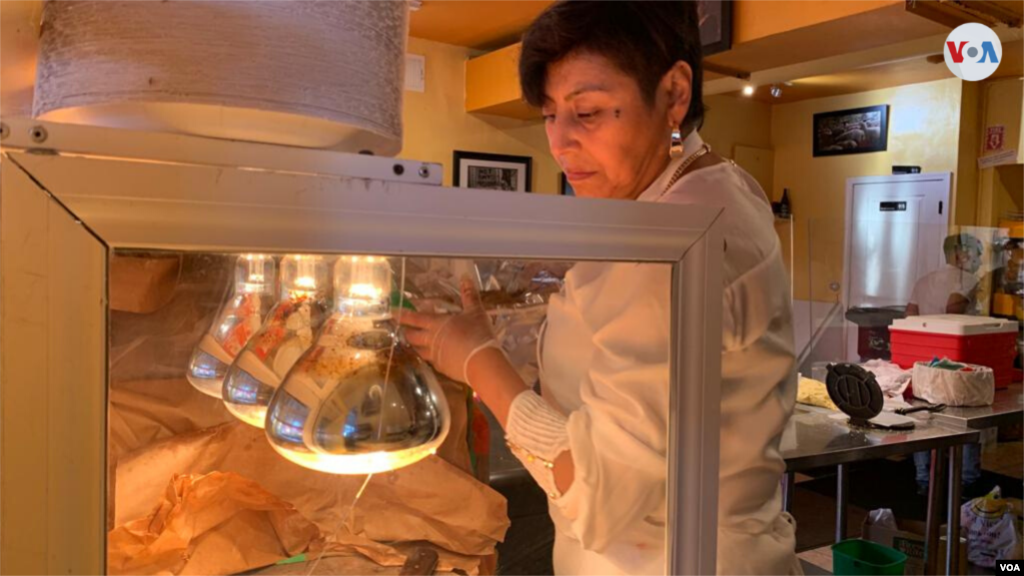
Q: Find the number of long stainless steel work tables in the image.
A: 2